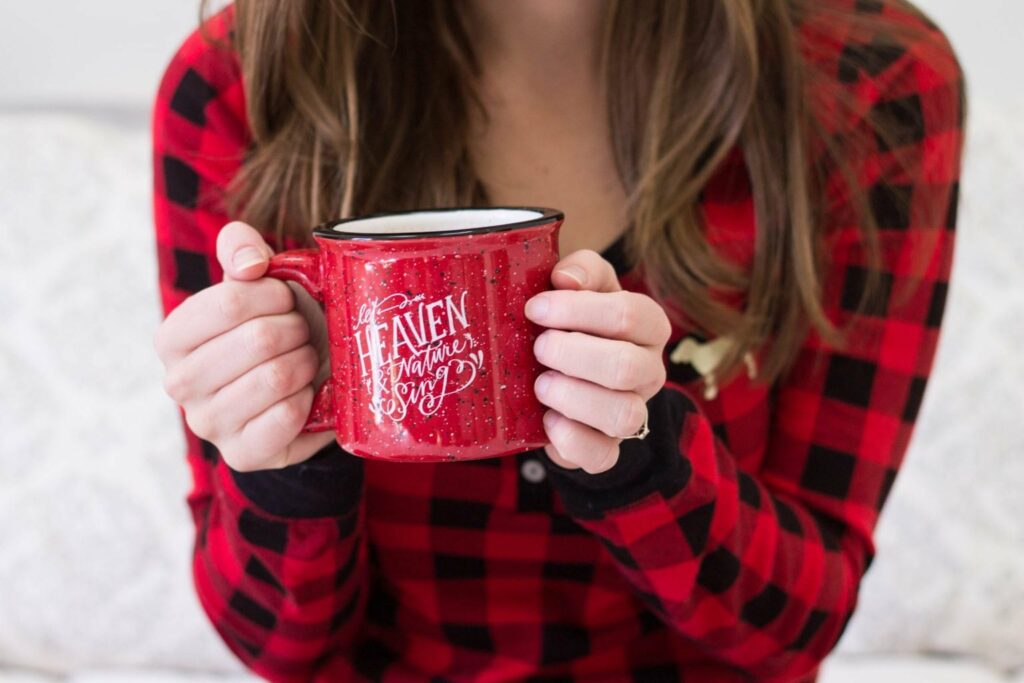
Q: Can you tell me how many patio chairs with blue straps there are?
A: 0